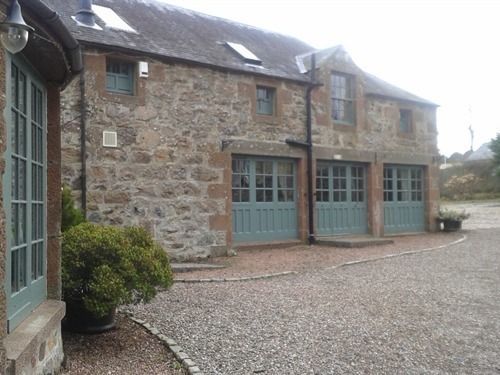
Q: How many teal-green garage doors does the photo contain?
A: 3